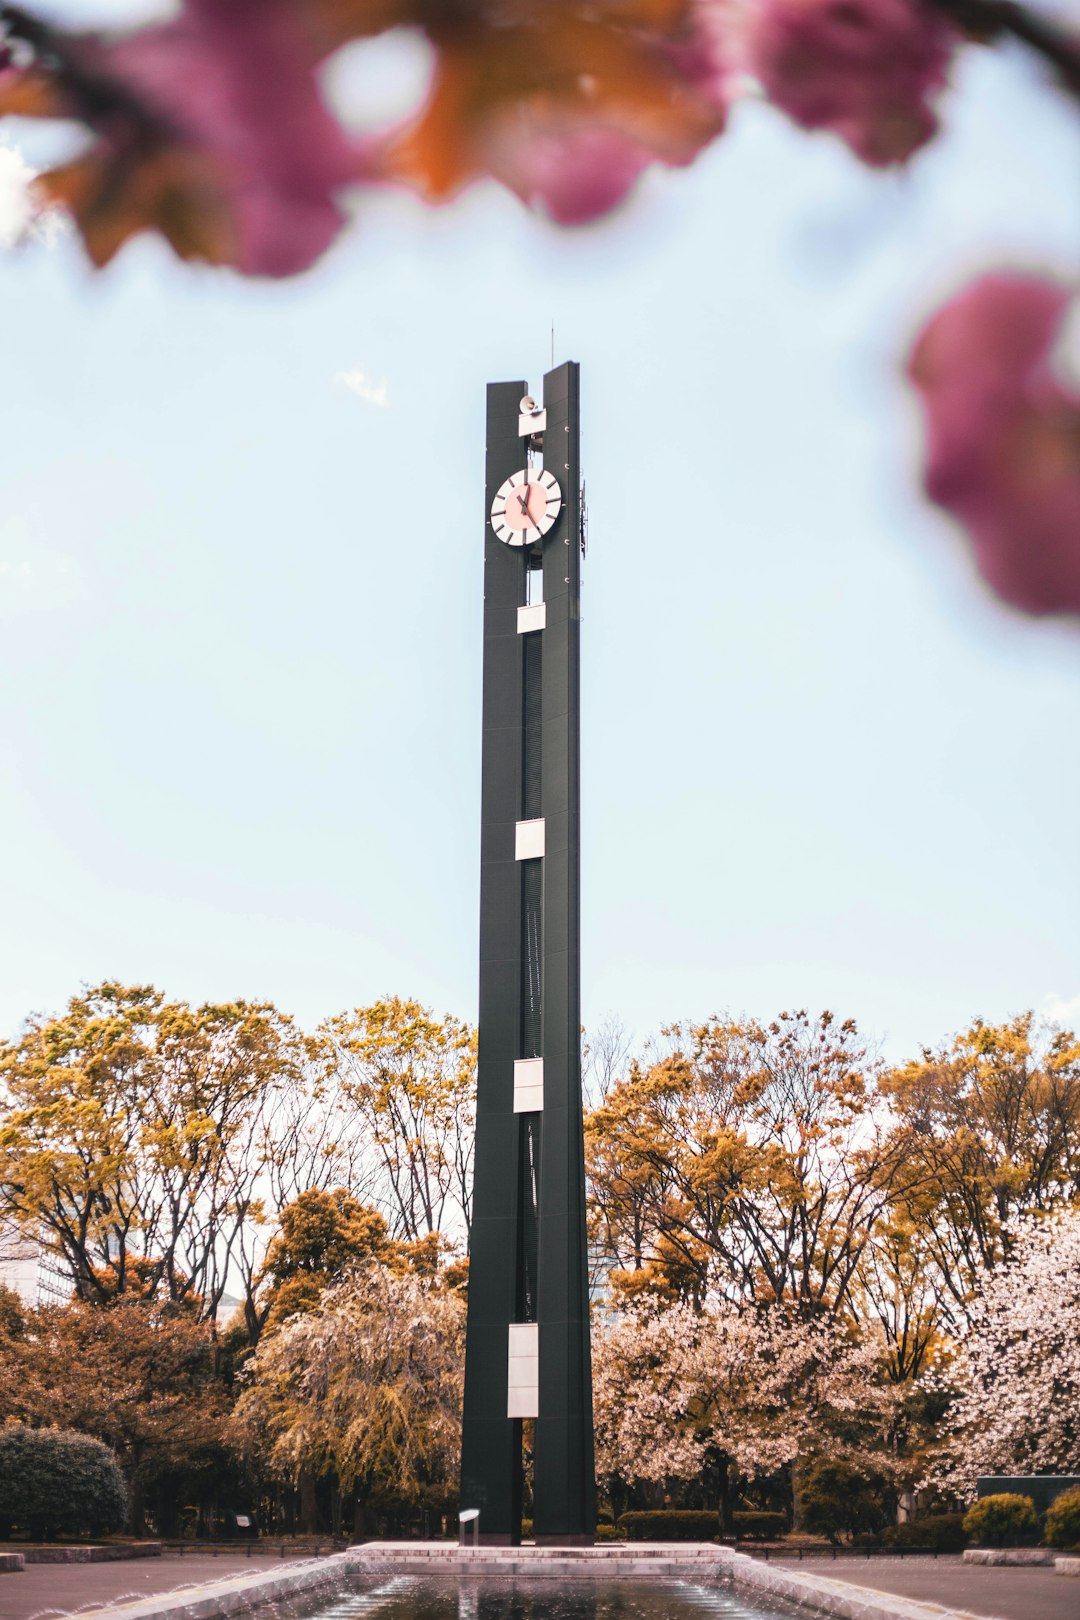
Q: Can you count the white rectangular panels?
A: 5